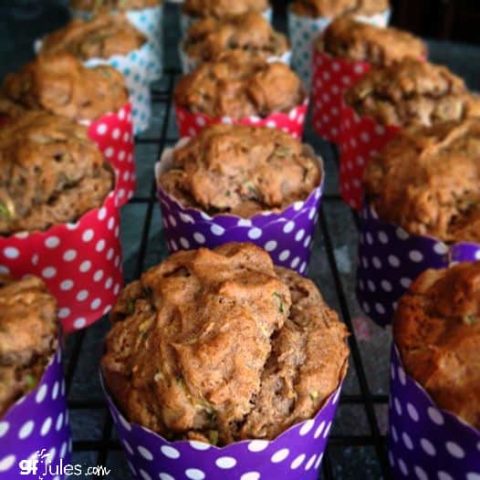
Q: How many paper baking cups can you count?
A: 15